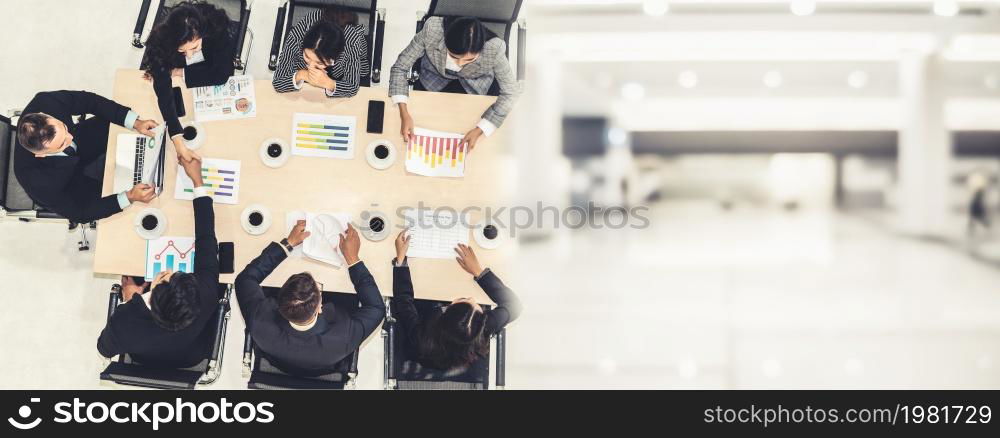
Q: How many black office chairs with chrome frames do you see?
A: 7